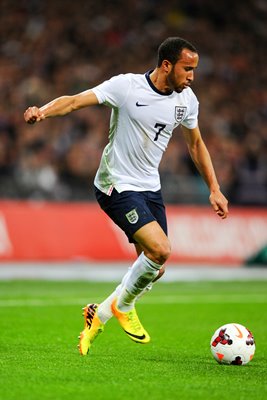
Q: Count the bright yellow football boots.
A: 2